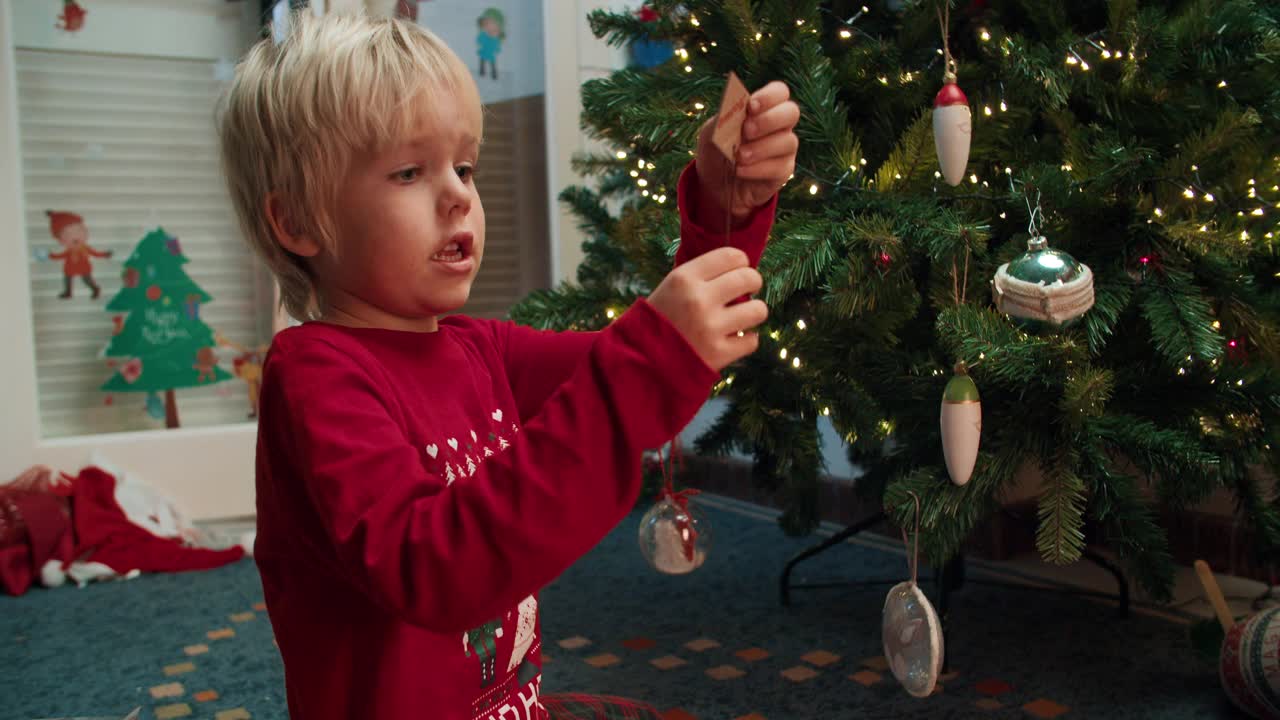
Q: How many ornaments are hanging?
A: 5